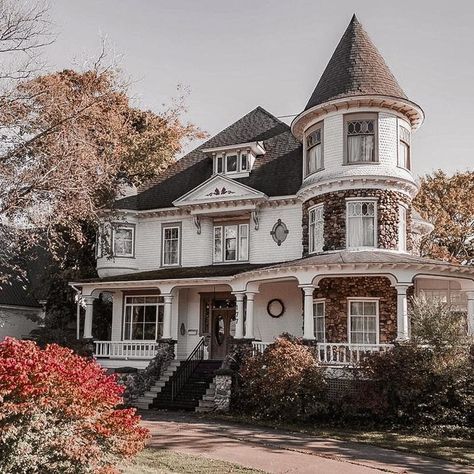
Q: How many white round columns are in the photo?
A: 7